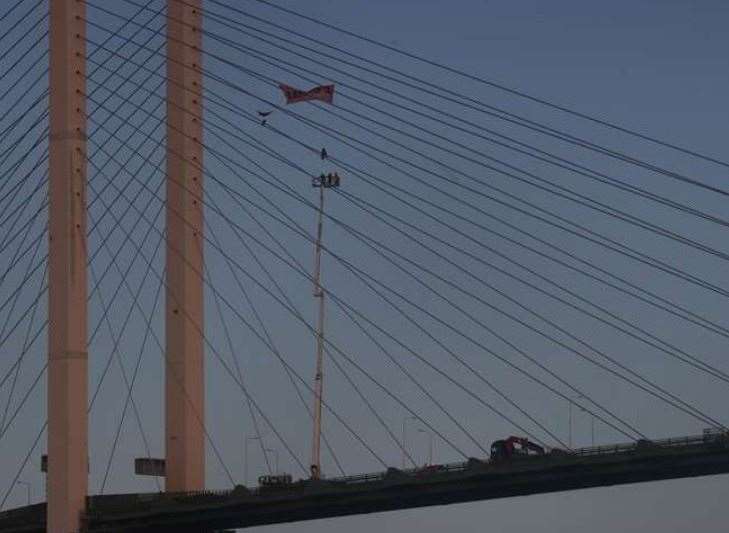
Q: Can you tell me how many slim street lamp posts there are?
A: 7